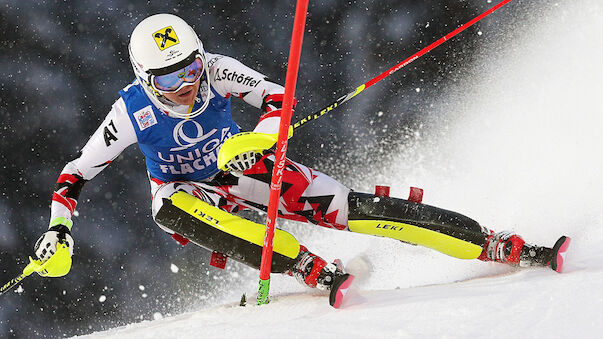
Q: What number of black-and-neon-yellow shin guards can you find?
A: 2